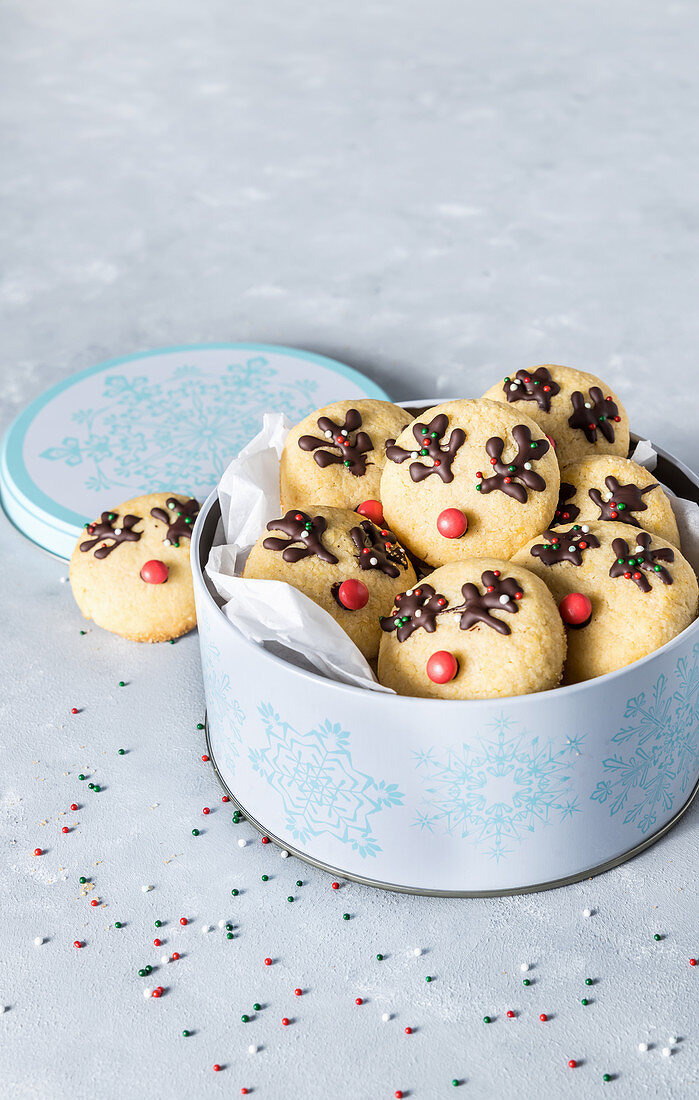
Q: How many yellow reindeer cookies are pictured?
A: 8